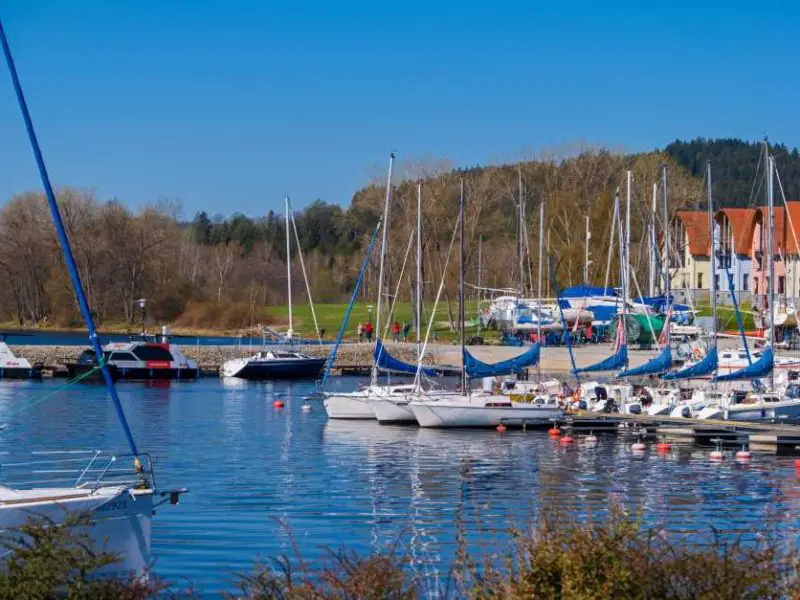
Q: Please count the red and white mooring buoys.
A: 11